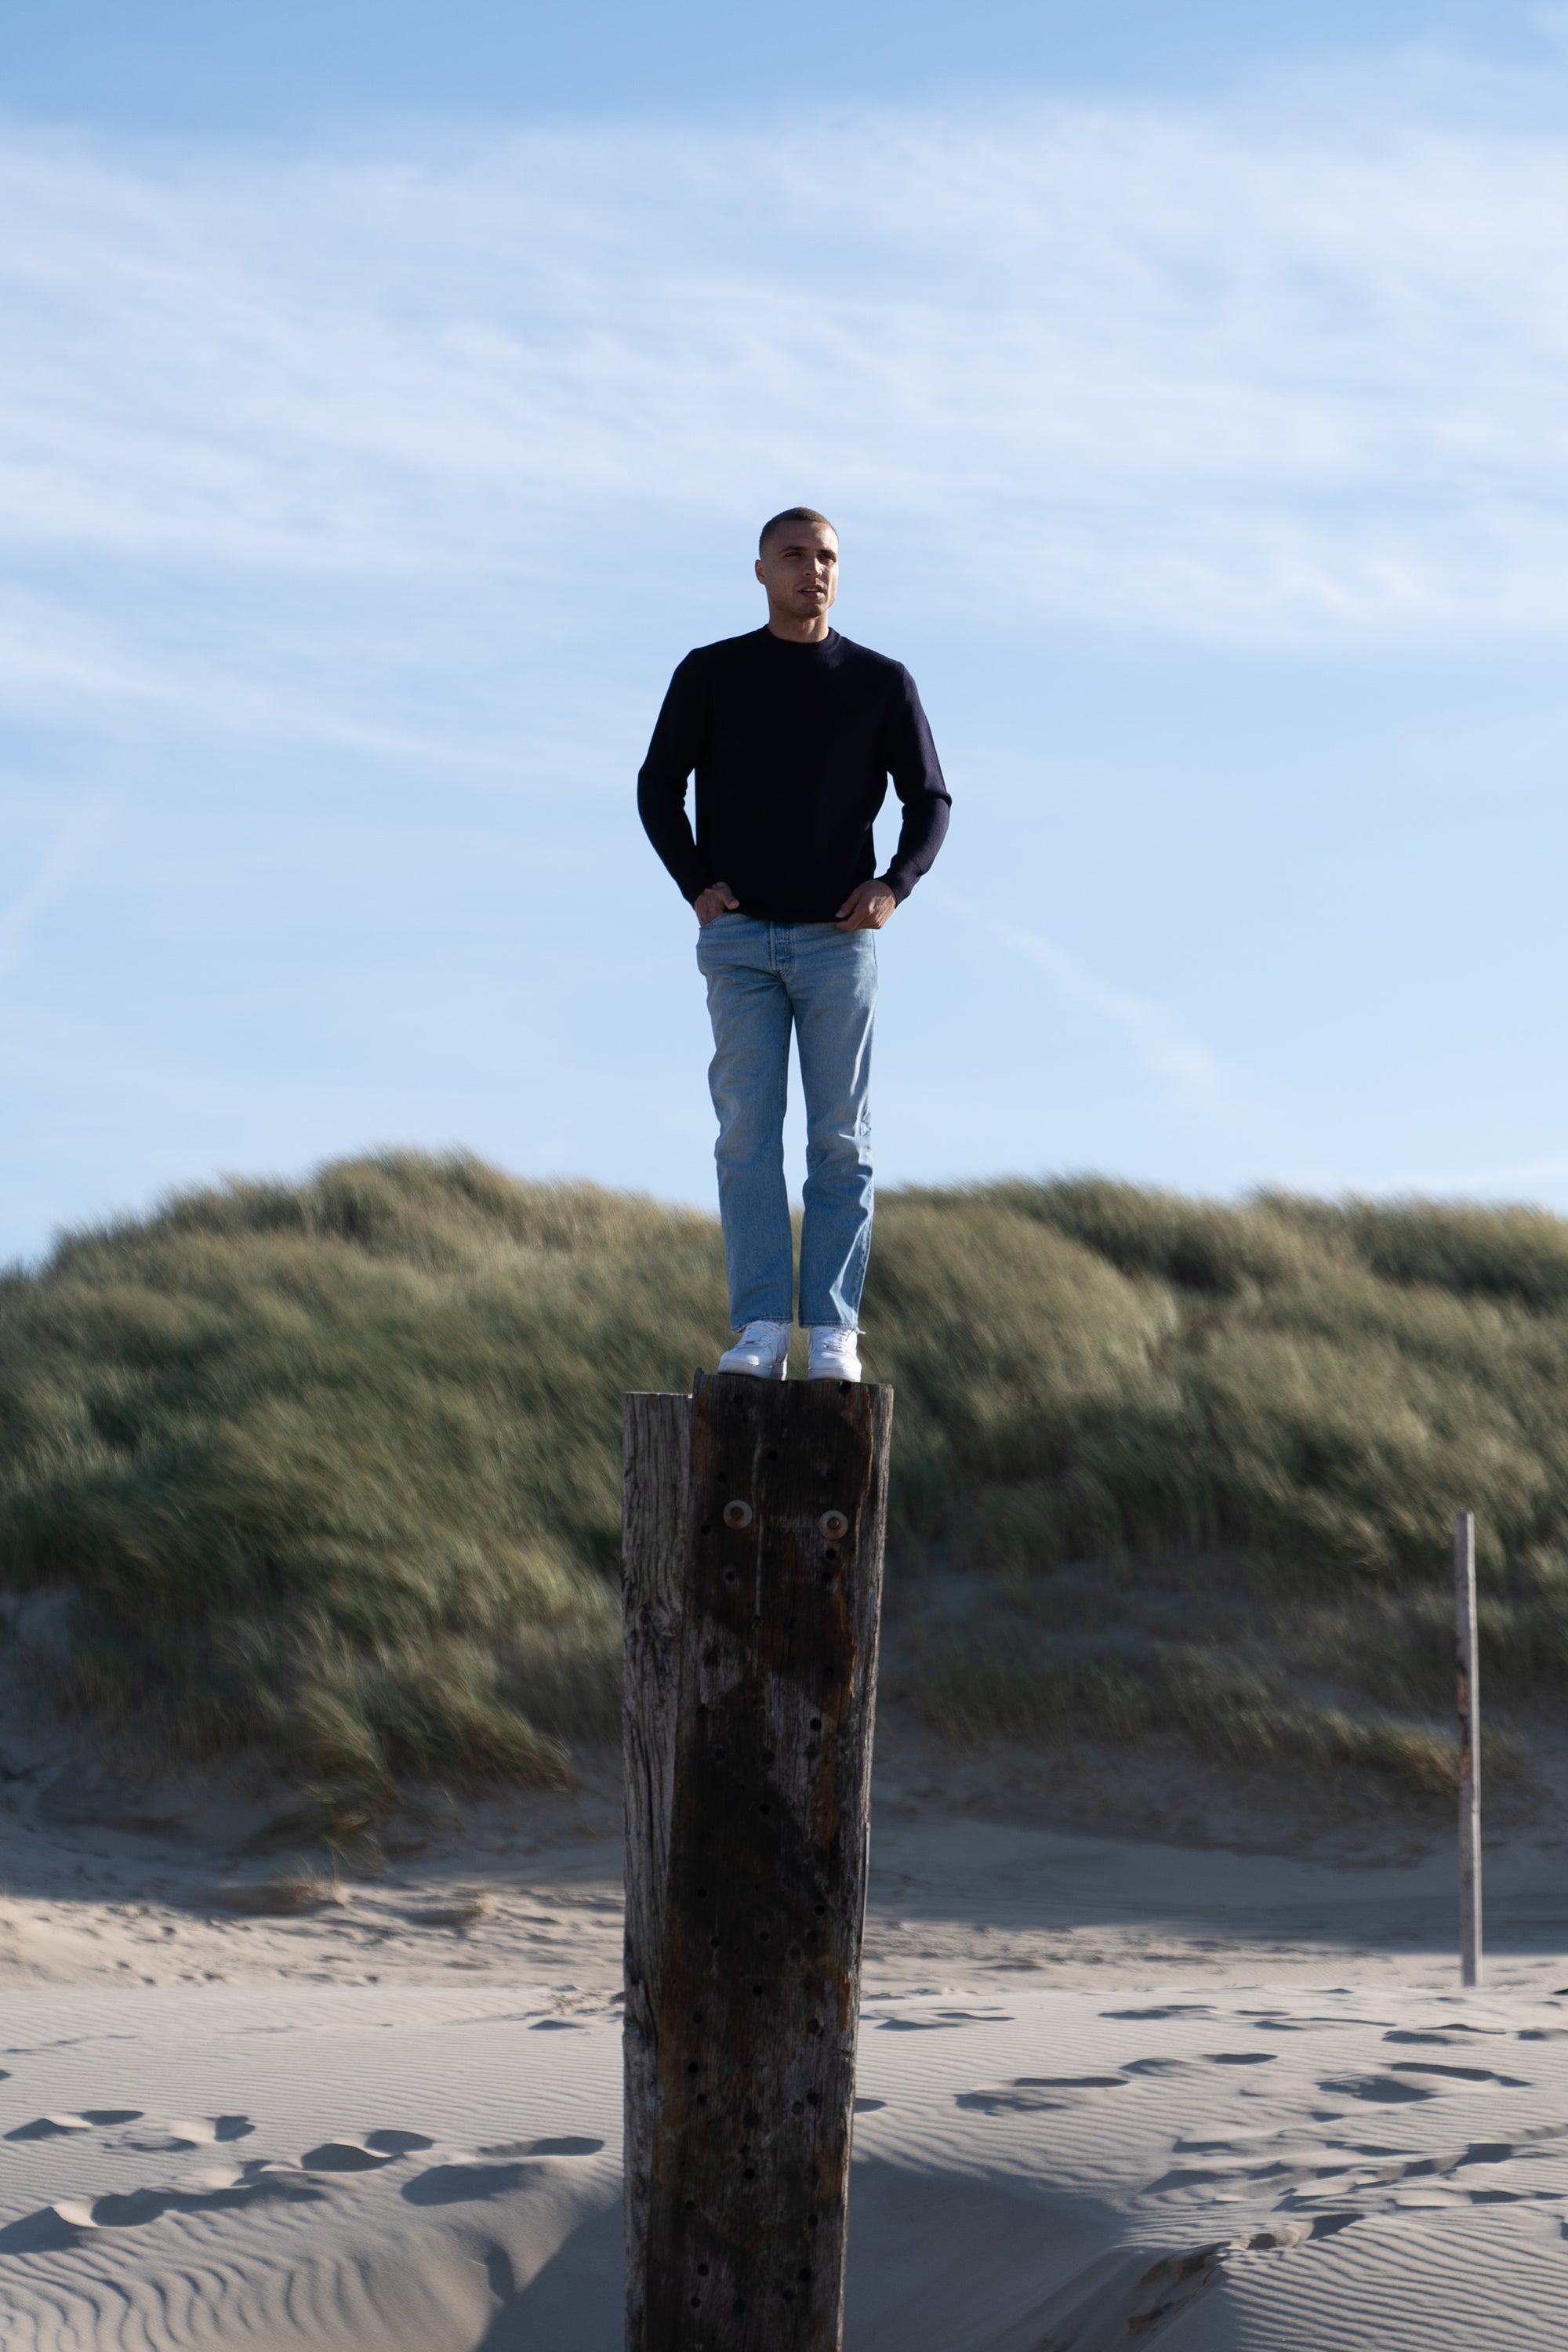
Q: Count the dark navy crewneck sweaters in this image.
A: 1